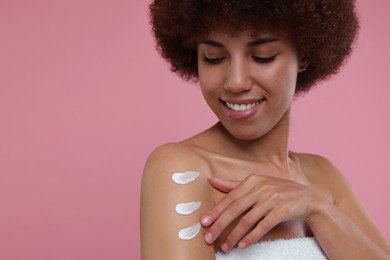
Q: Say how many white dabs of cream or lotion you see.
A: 3